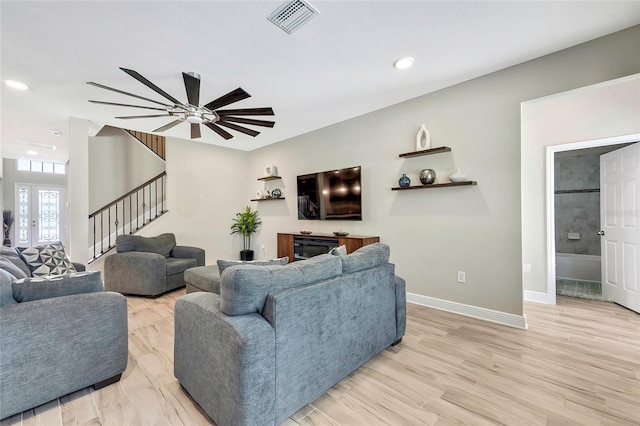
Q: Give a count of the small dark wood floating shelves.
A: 4